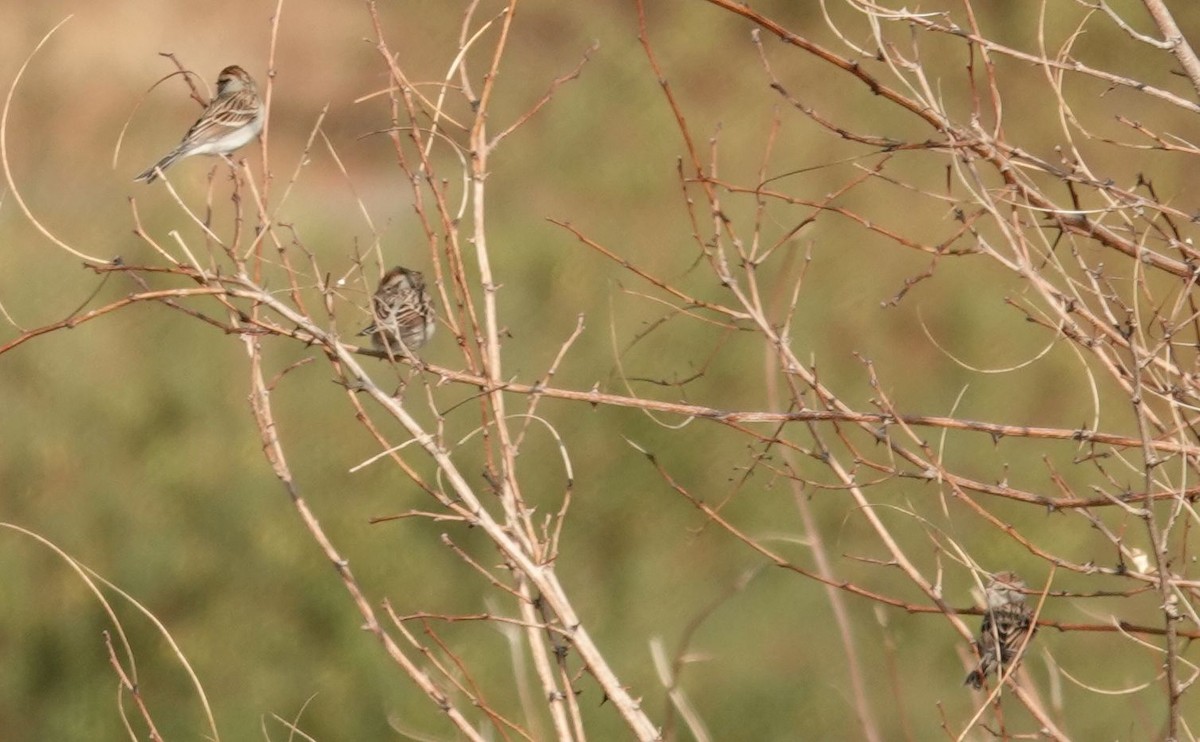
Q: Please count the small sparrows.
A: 3